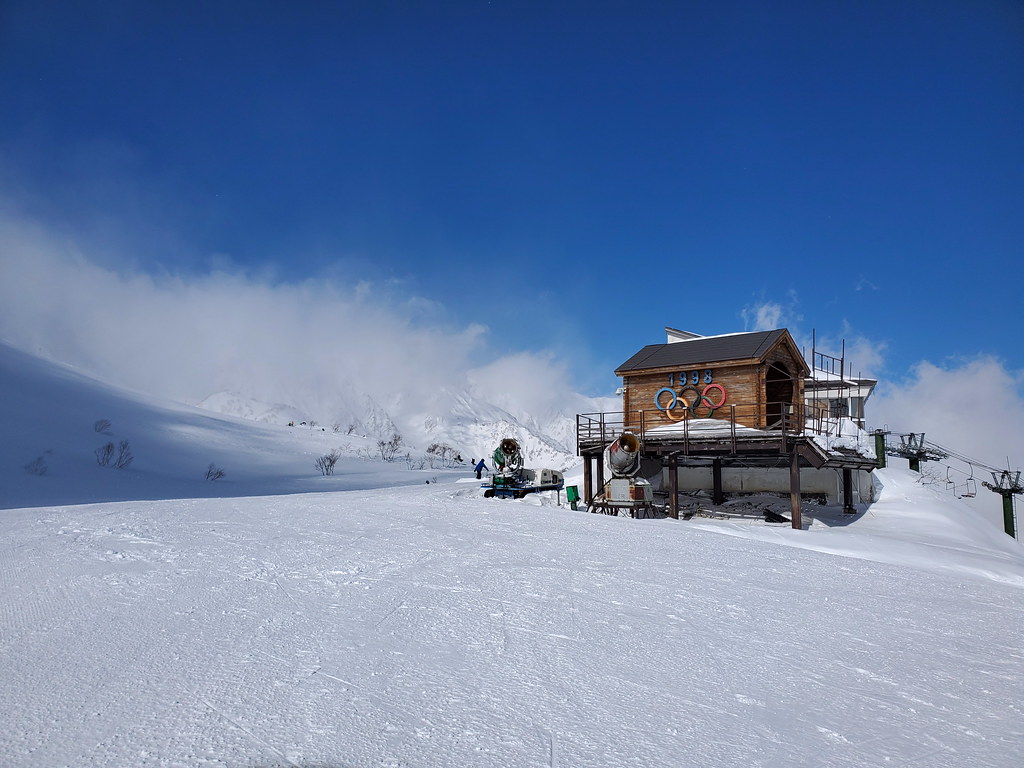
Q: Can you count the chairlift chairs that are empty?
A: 2